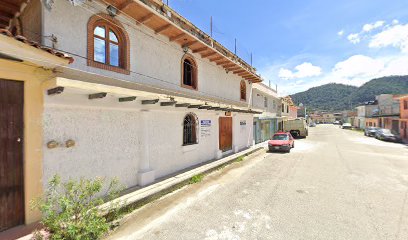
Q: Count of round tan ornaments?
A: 2